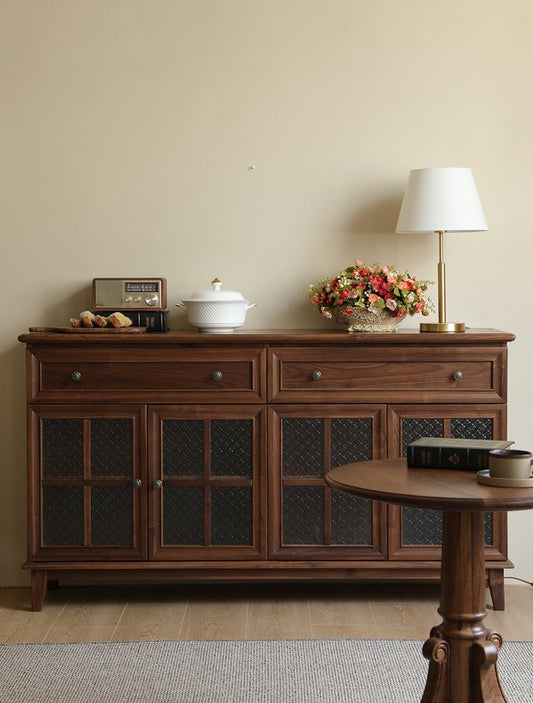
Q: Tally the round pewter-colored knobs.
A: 6